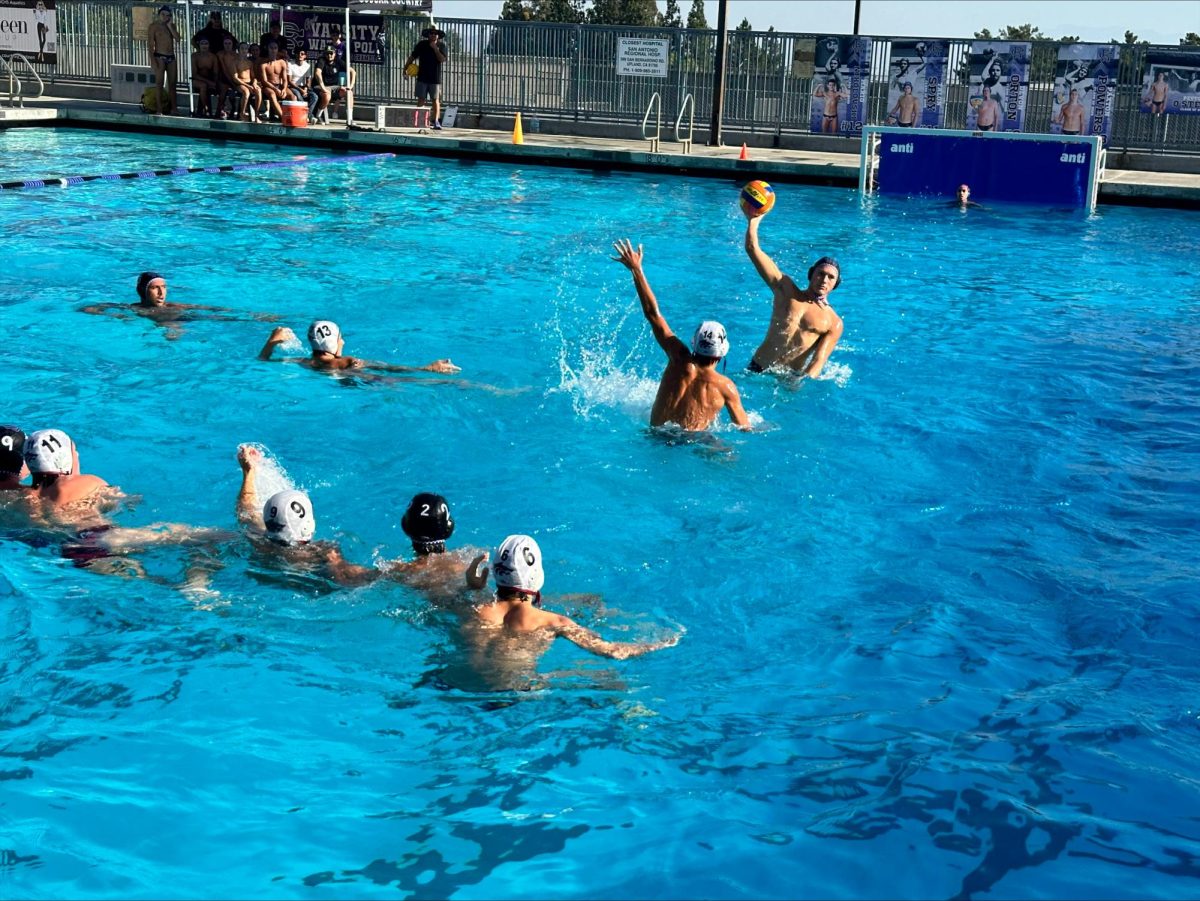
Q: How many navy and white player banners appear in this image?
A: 5